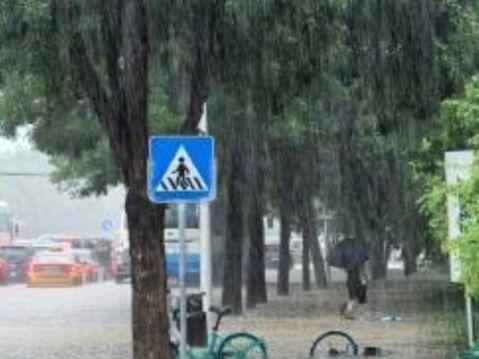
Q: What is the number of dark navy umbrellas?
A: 1